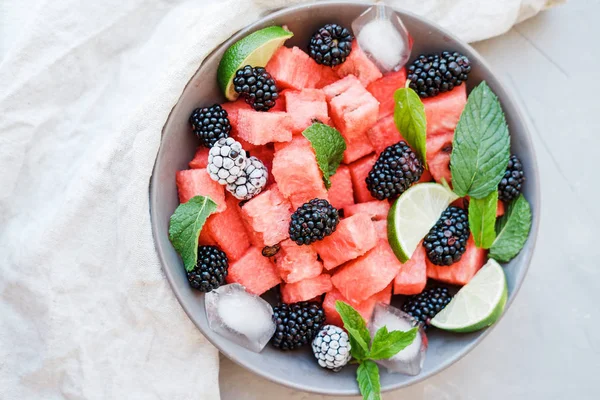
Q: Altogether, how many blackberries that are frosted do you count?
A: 3